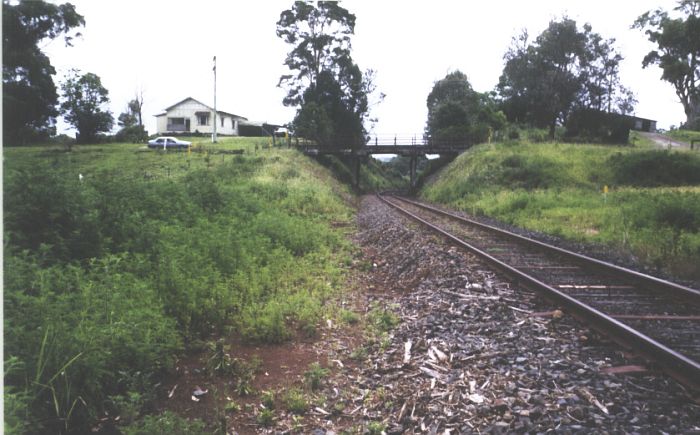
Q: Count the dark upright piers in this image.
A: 2